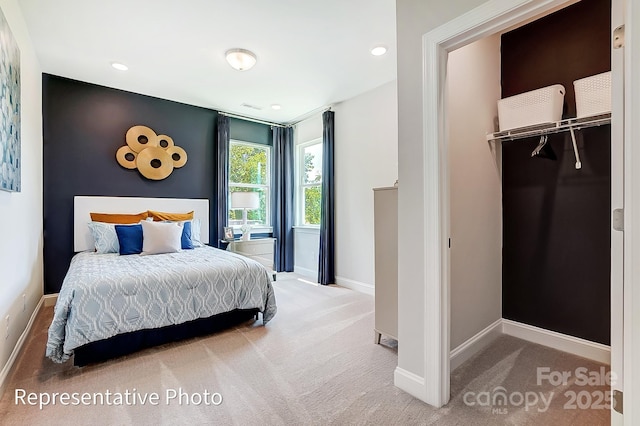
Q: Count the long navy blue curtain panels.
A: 3